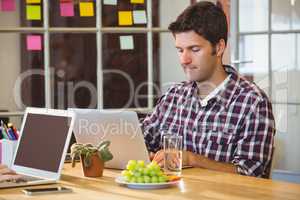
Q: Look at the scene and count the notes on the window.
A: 11